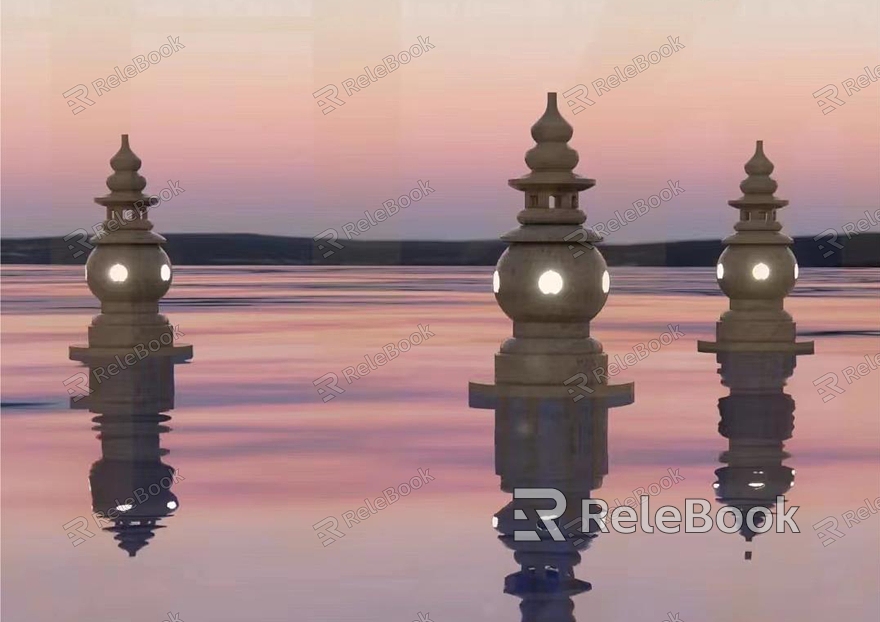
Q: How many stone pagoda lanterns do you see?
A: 3